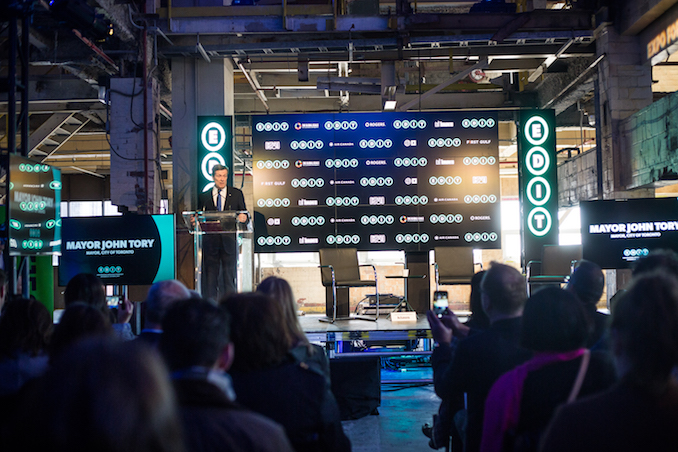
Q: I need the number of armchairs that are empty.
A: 3